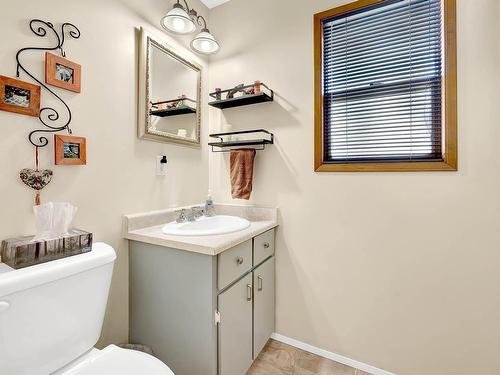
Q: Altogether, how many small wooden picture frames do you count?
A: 3